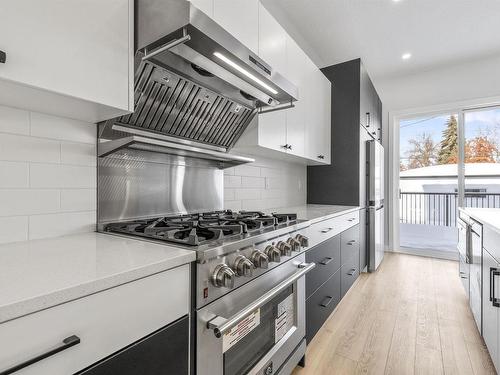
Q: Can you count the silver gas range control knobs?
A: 7